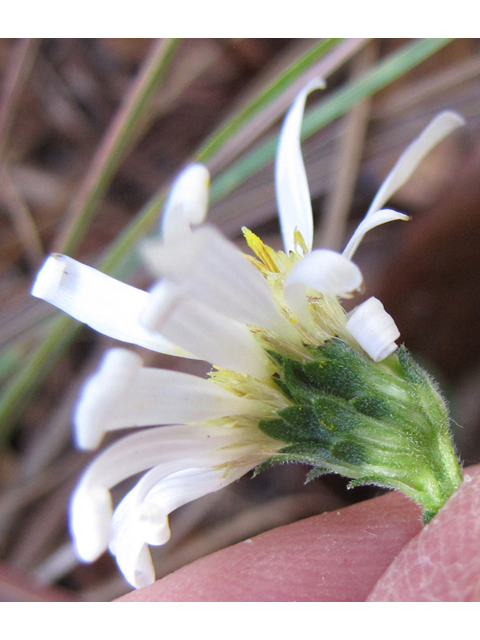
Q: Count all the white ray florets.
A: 13